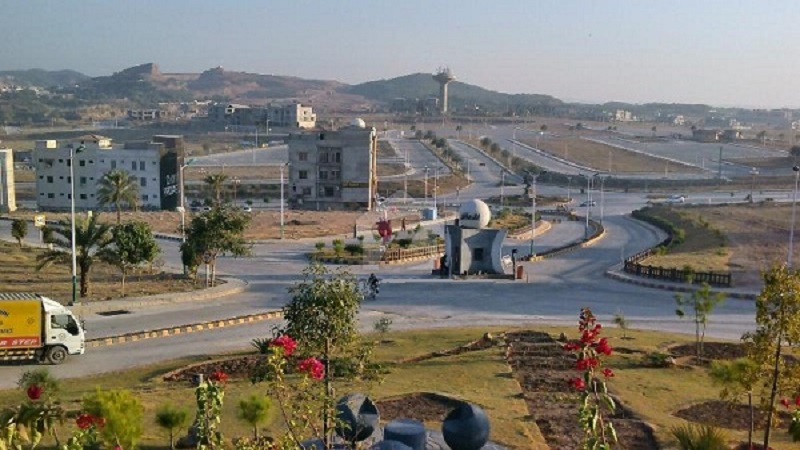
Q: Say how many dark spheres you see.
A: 2